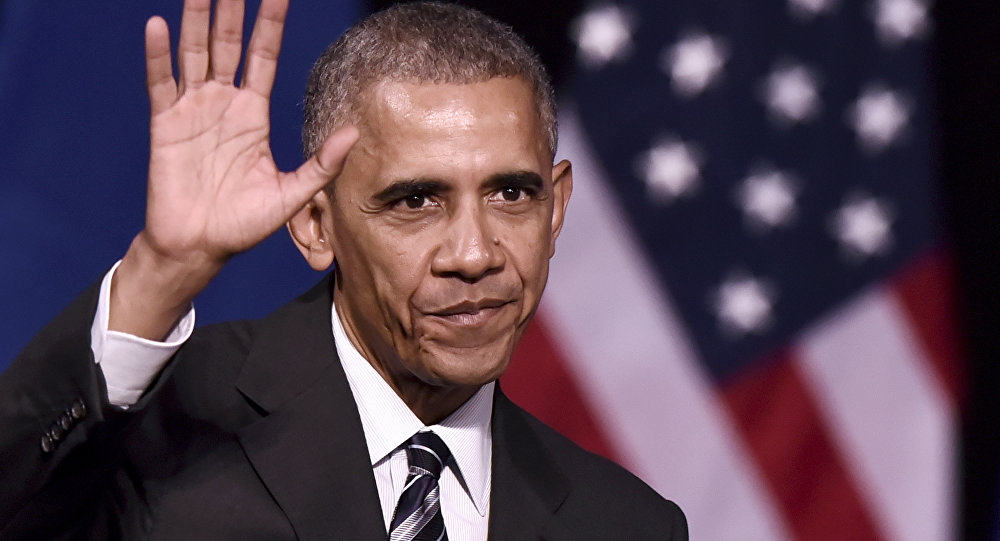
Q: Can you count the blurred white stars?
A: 10